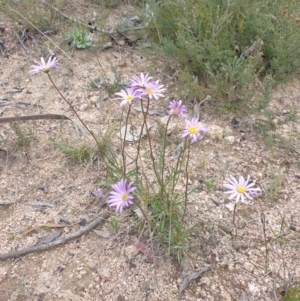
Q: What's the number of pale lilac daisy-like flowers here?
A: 8